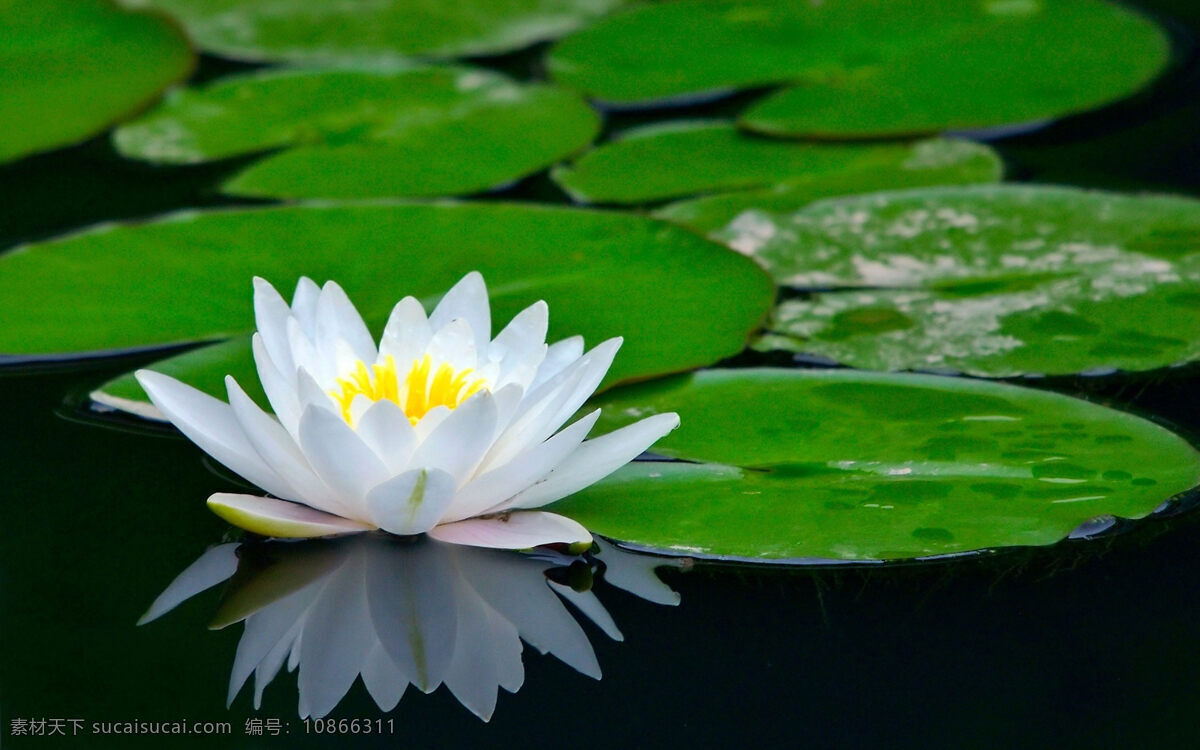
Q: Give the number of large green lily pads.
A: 8